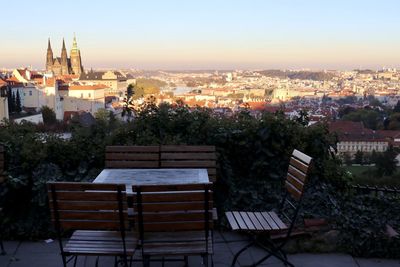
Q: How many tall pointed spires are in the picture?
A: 3